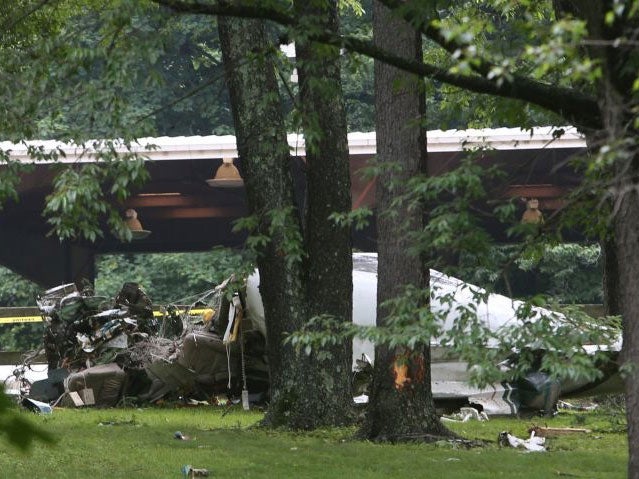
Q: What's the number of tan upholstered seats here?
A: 2